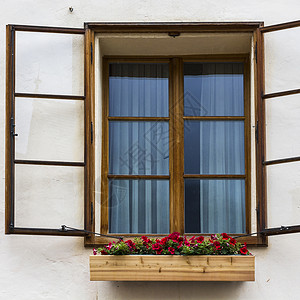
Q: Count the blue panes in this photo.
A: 6